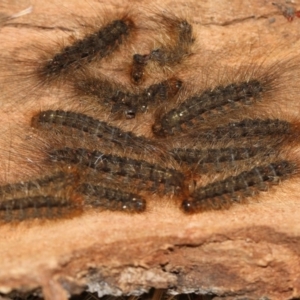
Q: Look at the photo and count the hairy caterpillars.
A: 12